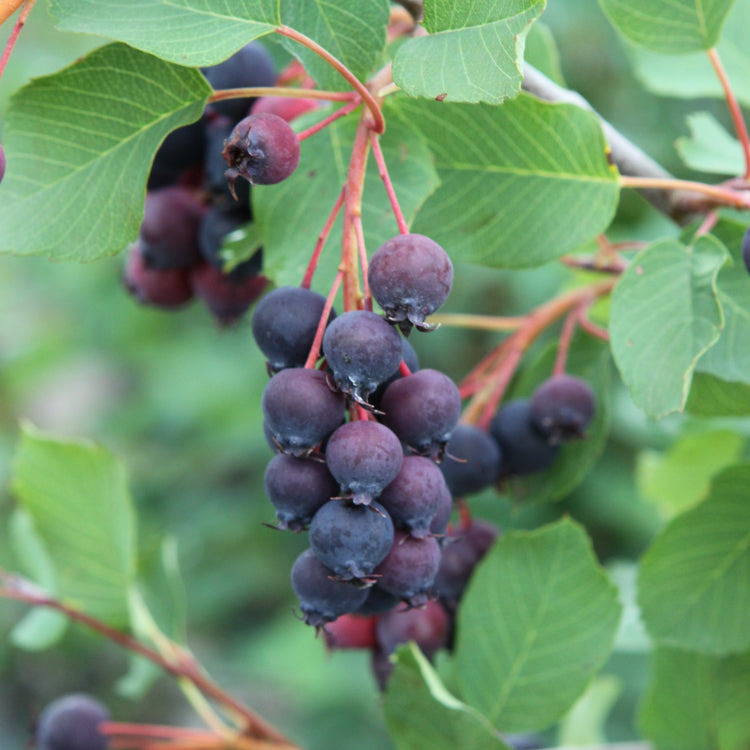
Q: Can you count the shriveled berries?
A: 0